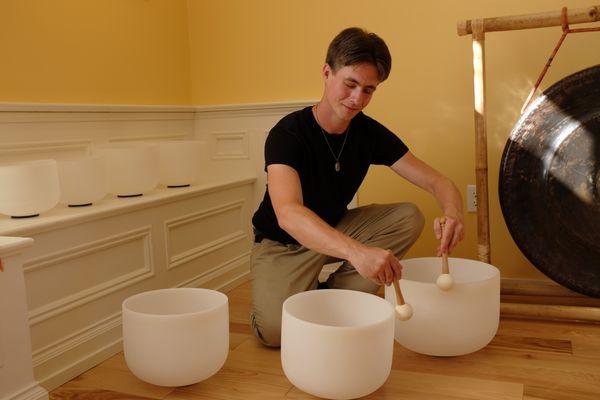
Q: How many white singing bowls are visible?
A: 7